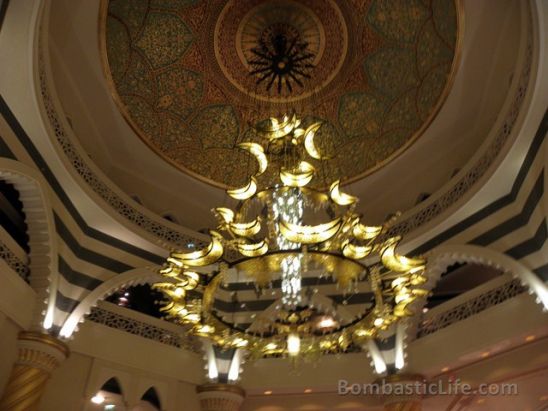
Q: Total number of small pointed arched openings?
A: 2